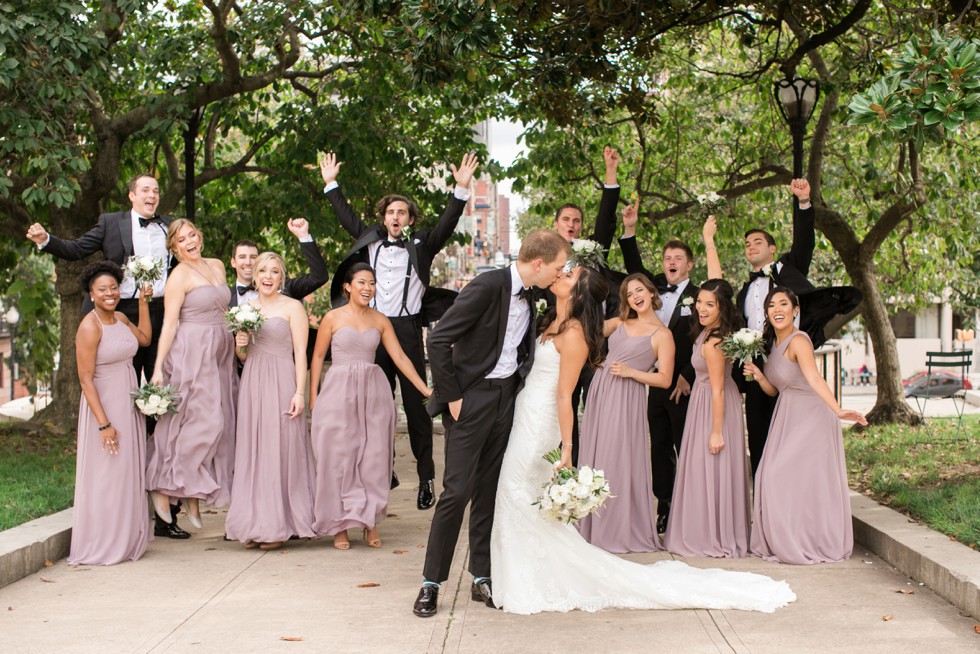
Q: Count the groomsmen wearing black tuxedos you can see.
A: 6